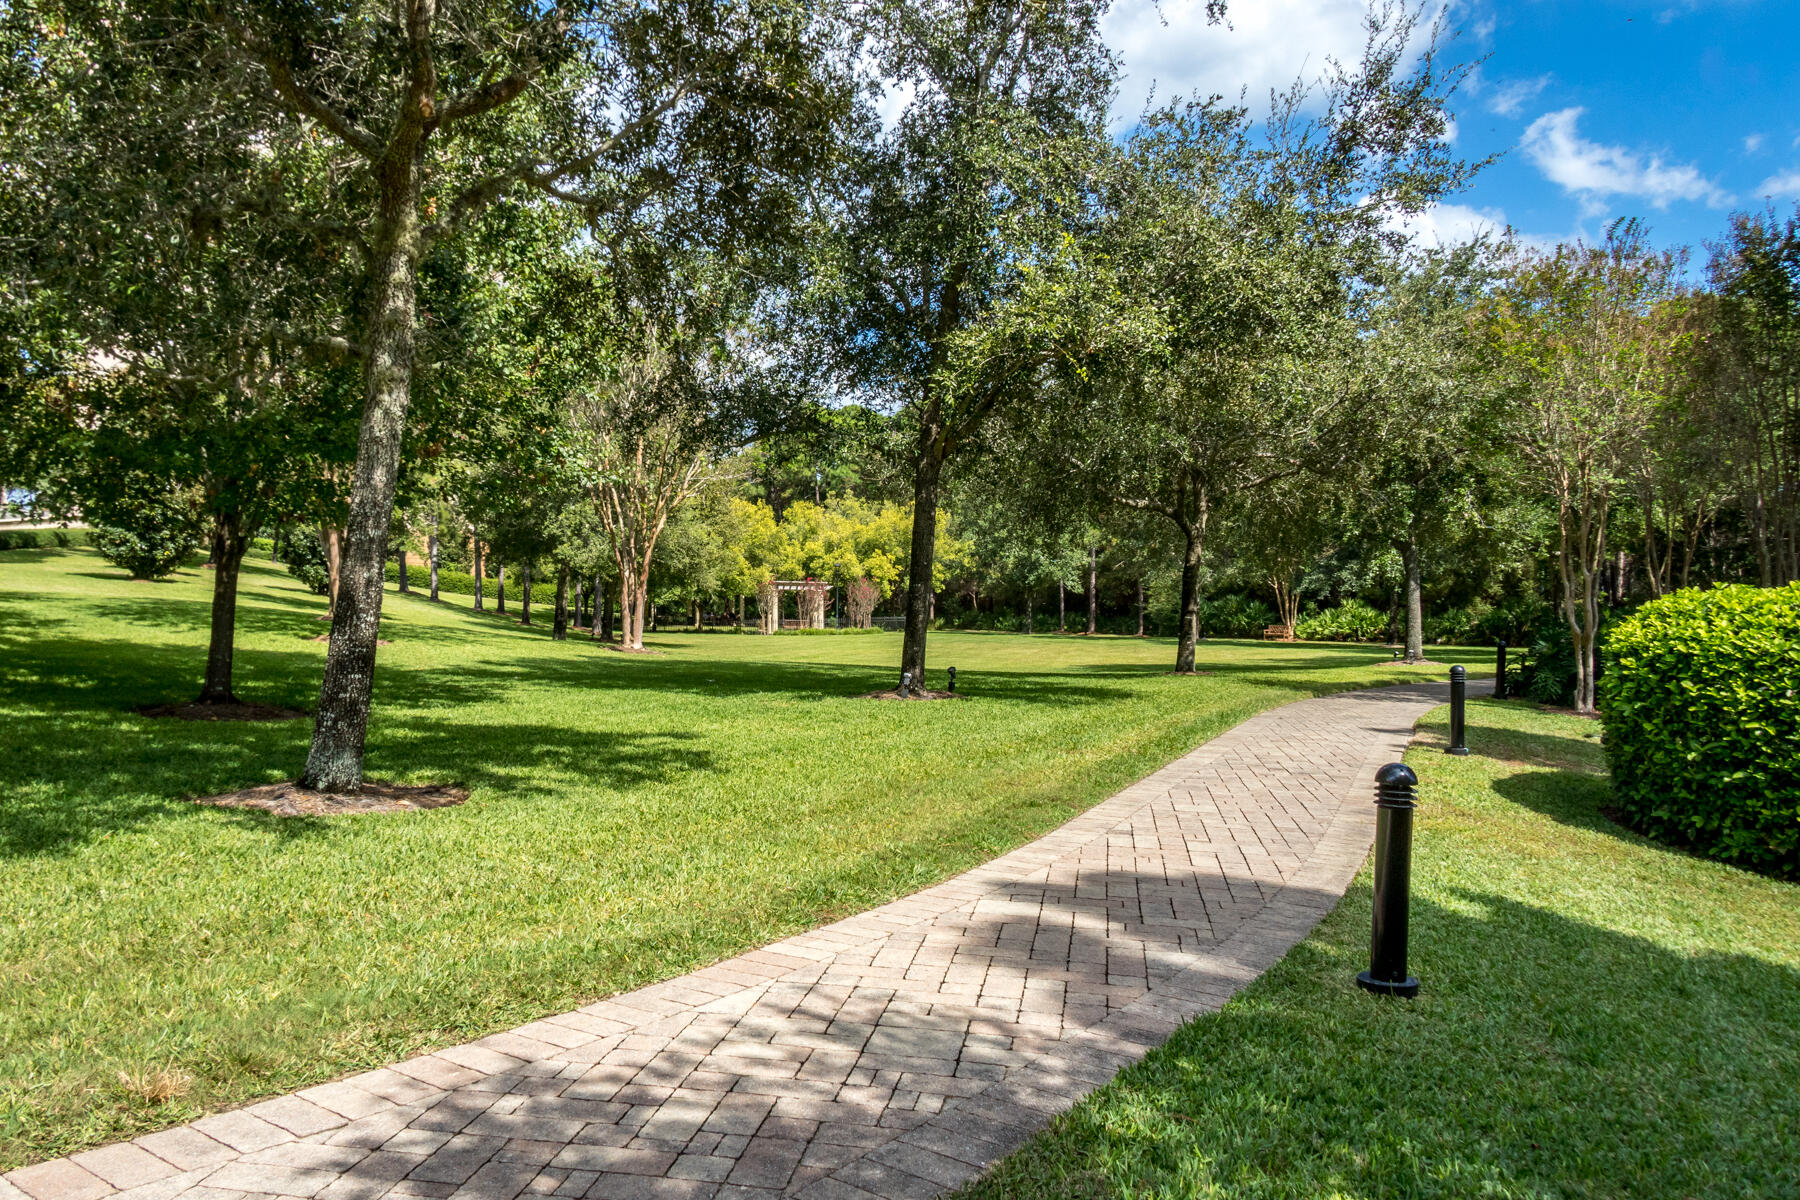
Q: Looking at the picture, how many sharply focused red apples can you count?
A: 0